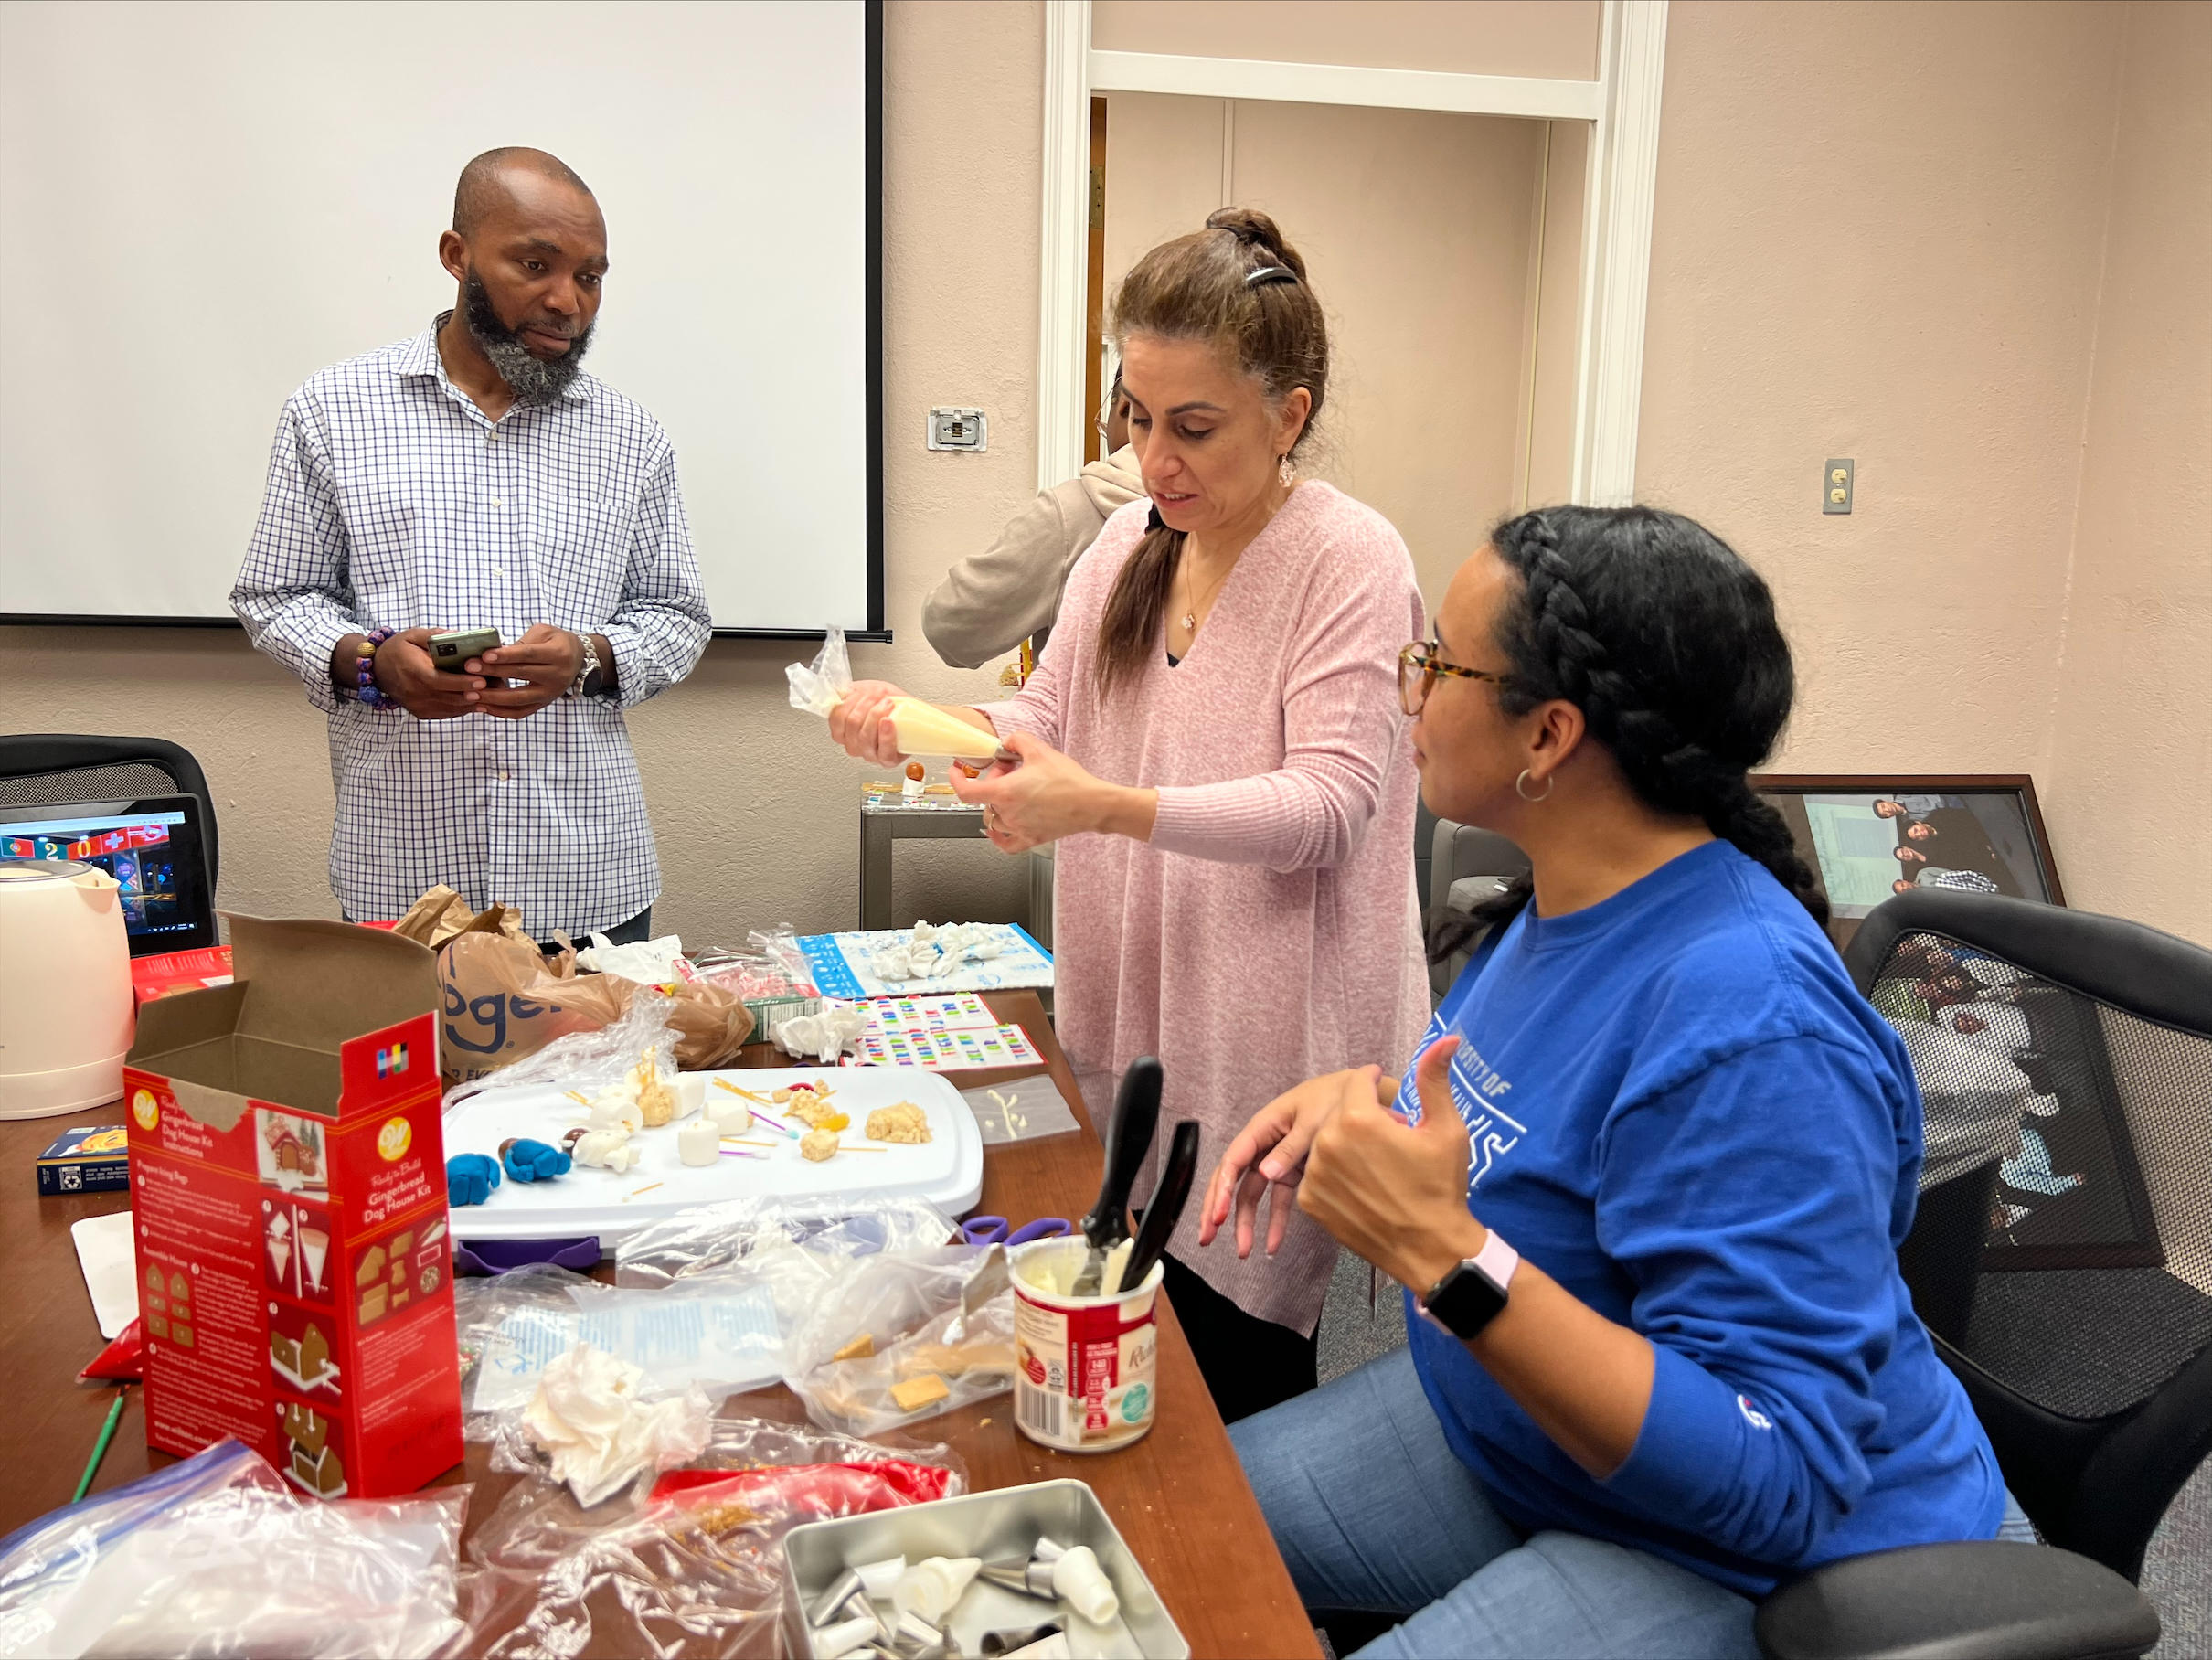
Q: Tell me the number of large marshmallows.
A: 6